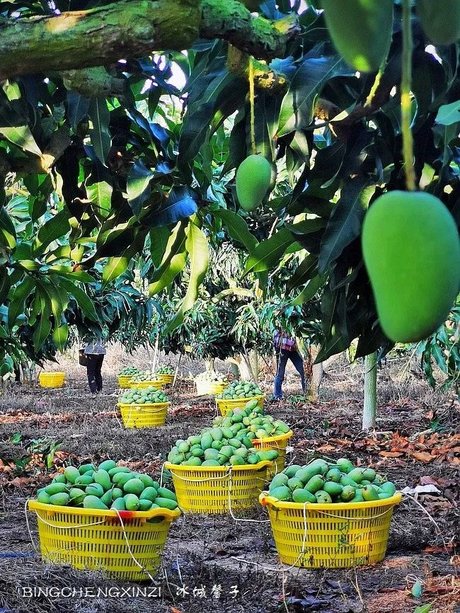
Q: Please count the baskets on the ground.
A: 11